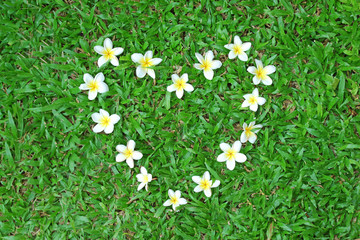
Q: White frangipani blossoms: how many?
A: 15